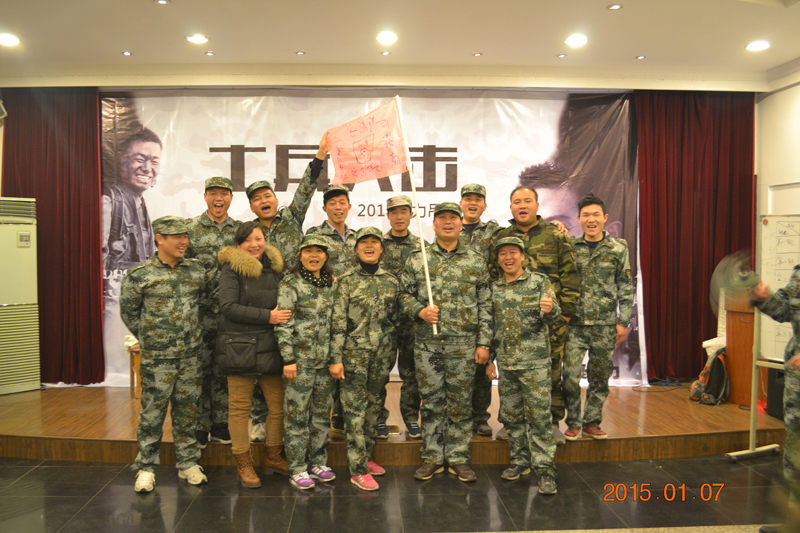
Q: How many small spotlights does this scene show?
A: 9